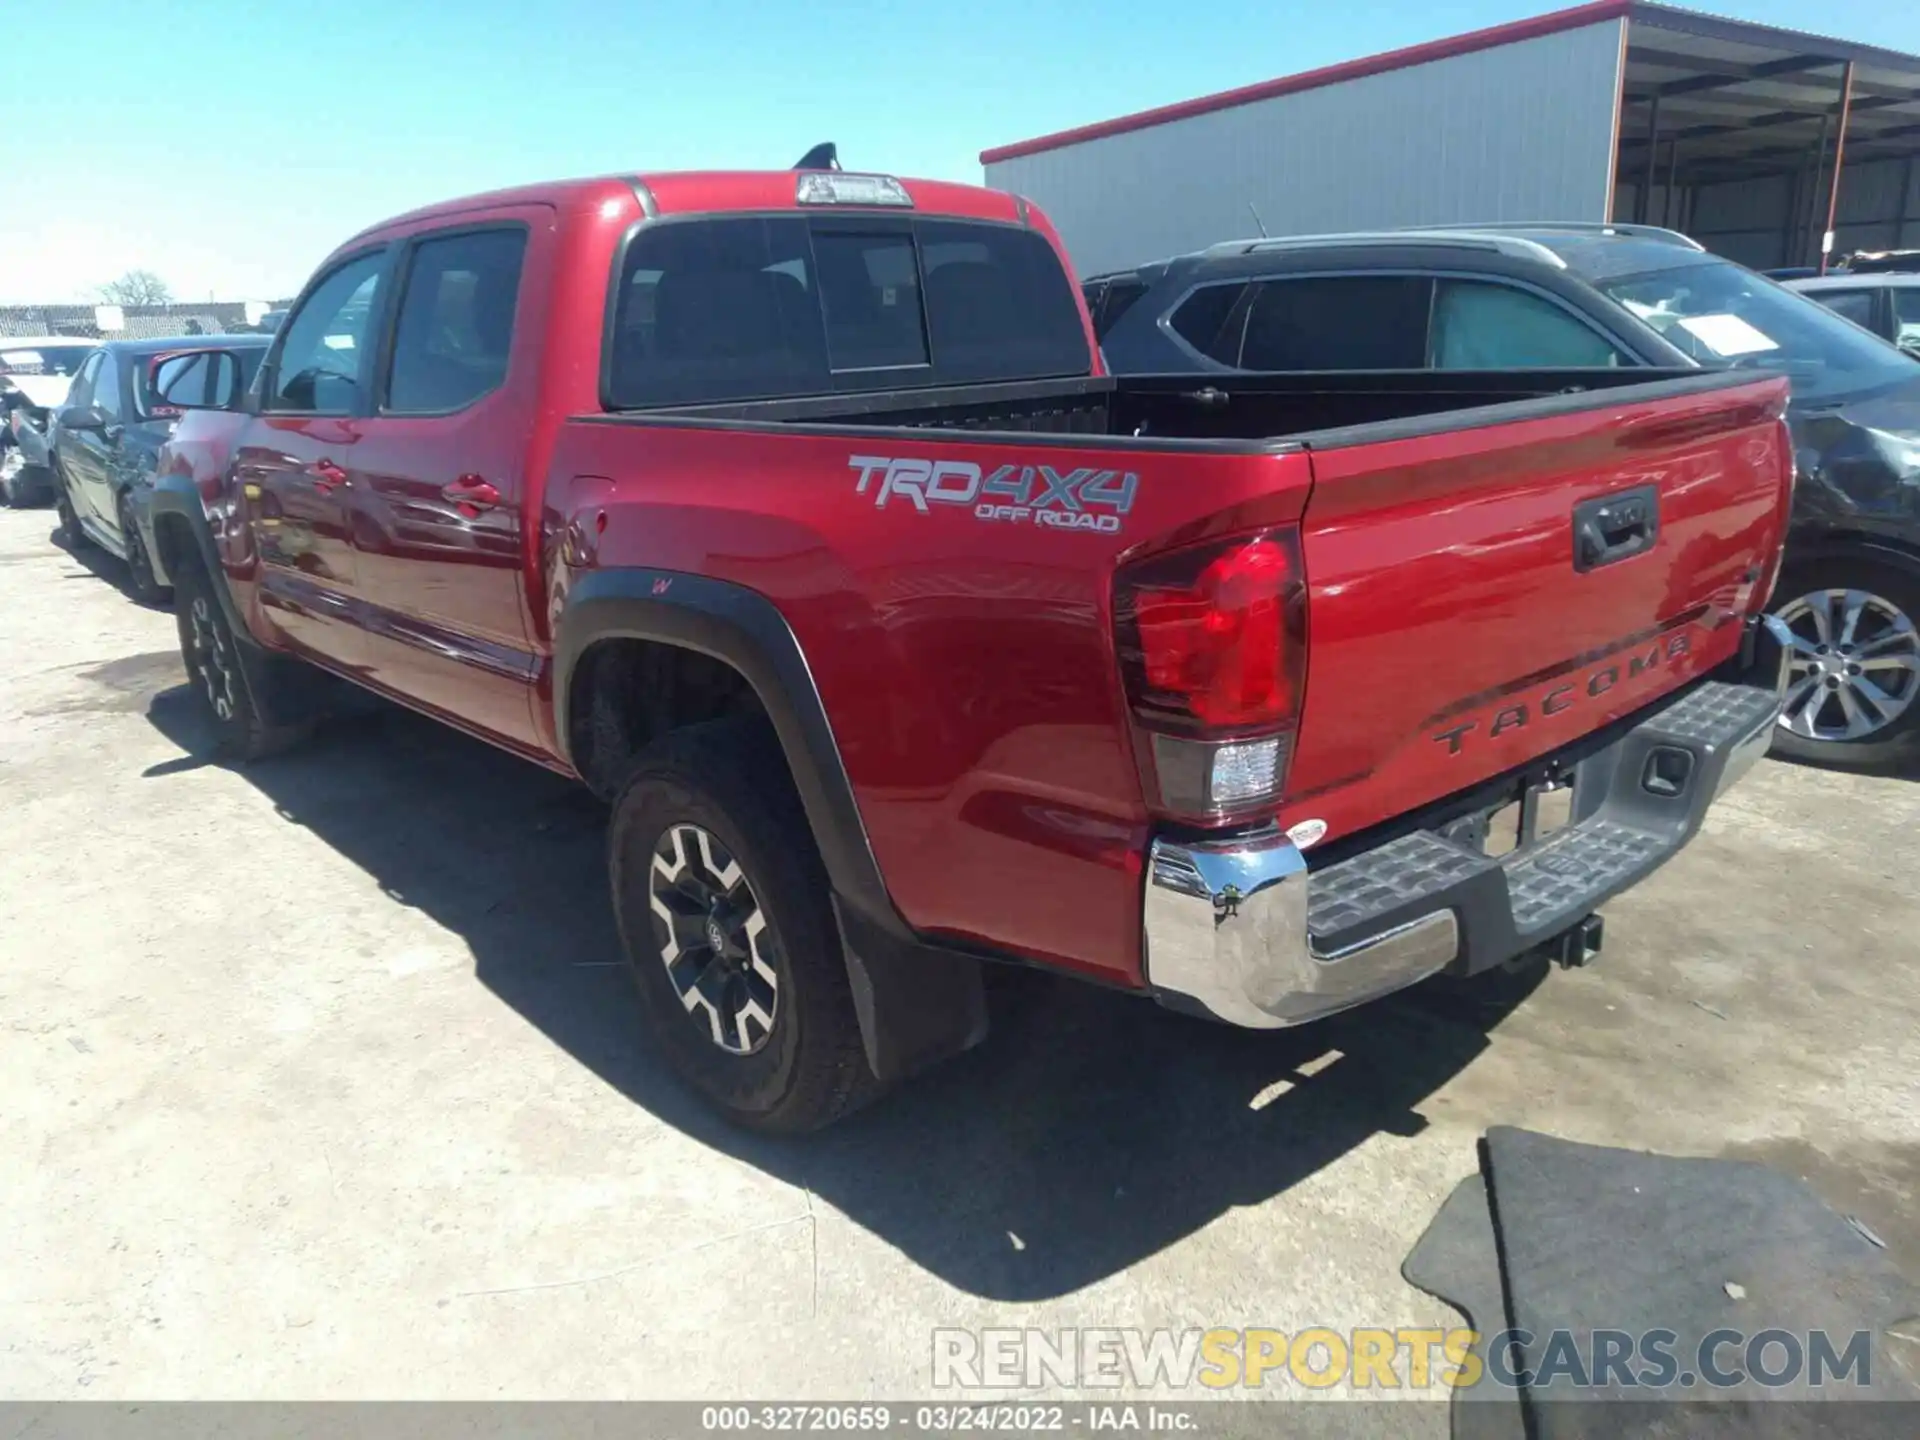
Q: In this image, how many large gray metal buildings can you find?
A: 1